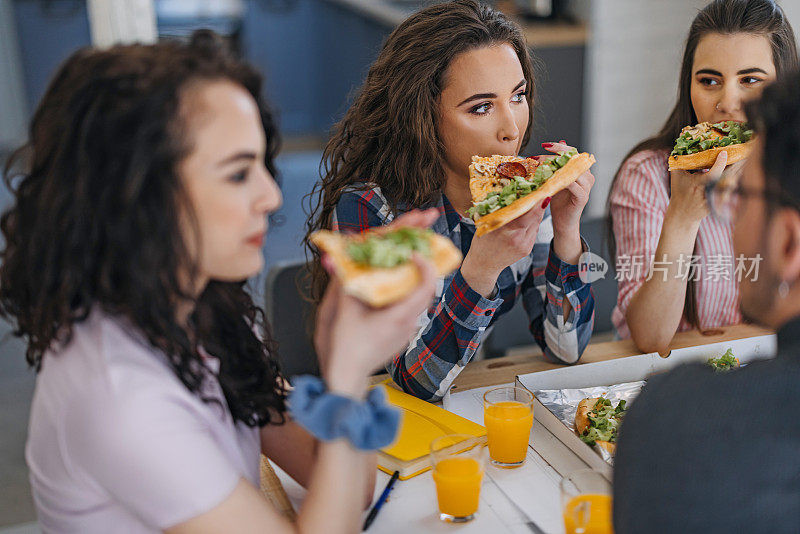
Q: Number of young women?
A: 3